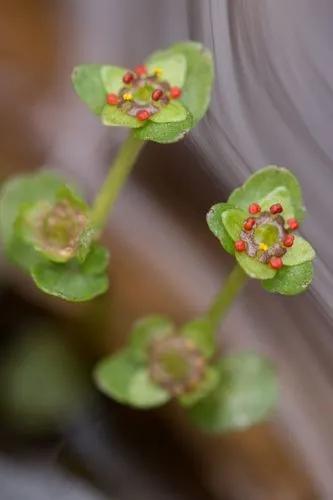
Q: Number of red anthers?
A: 13